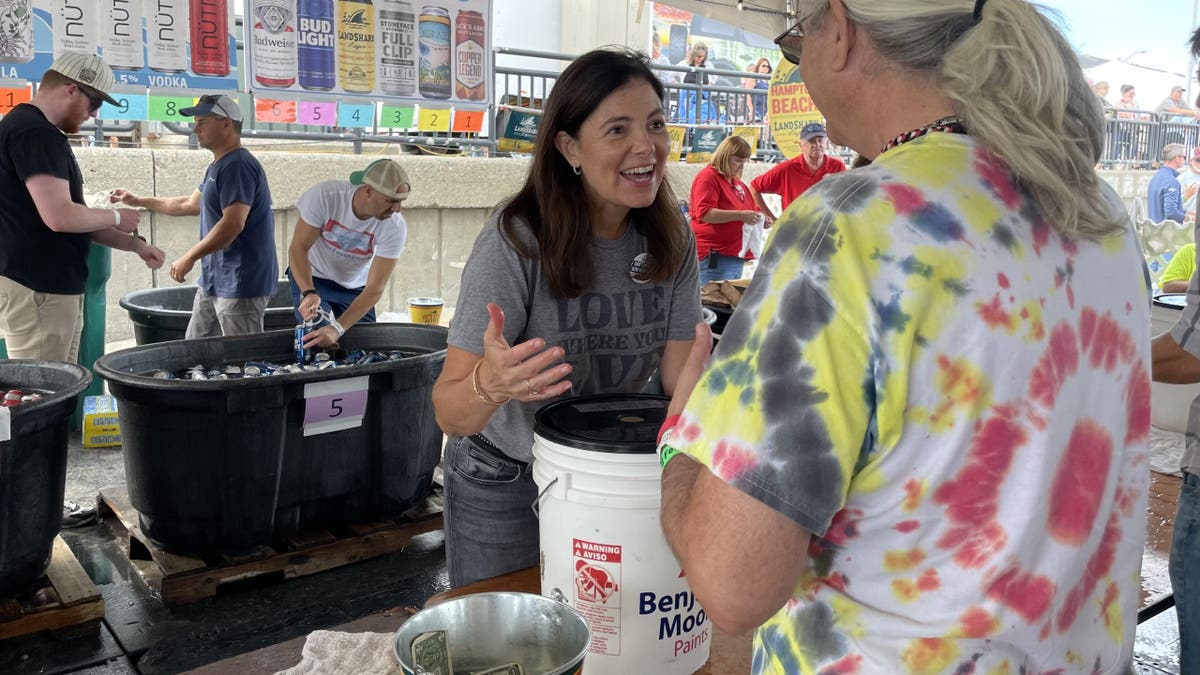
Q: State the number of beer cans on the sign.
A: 6